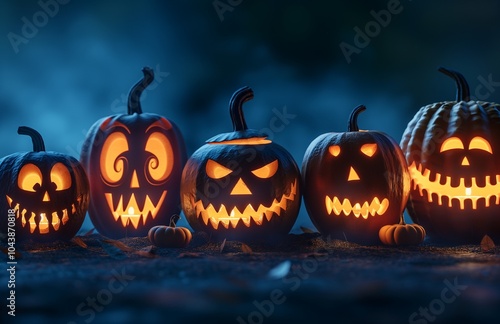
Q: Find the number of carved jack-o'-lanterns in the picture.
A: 5